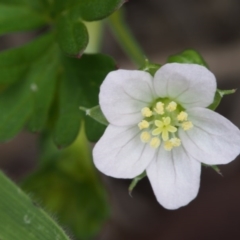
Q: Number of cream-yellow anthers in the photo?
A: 10